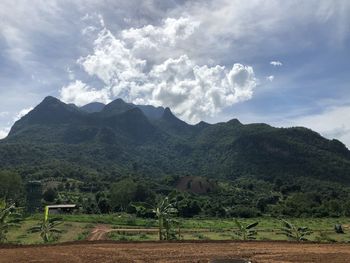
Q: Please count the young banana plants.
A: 5